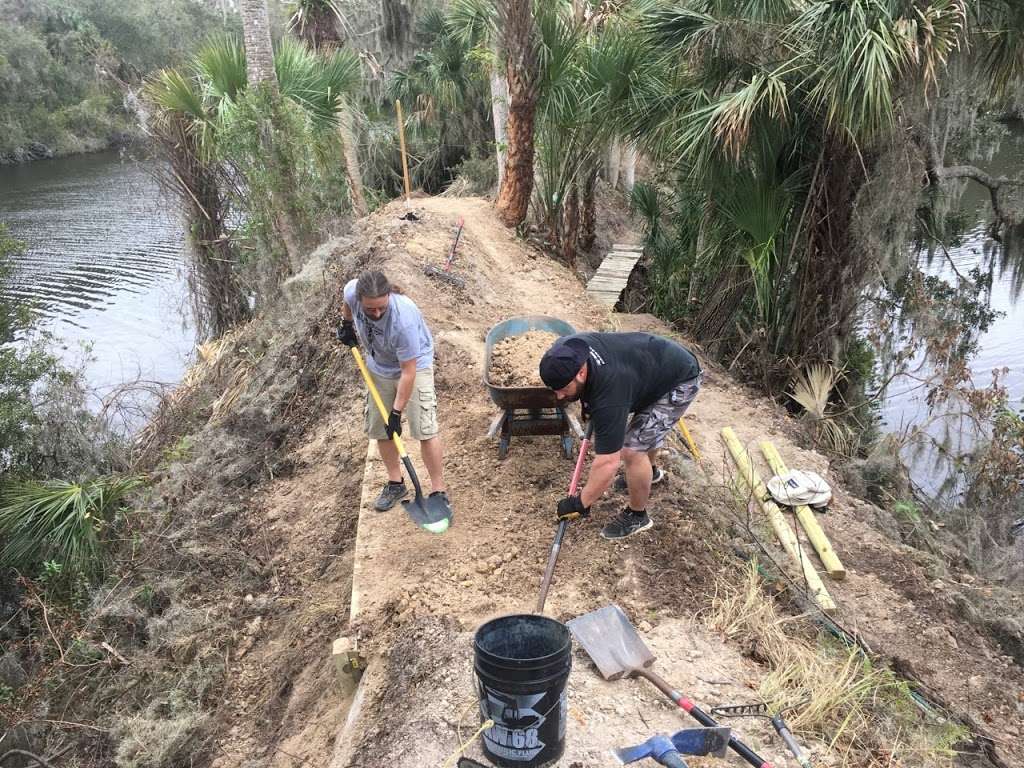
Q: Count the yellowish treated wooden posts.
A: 2